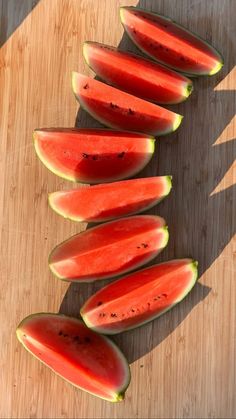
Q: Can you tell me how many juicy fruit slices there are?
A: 8